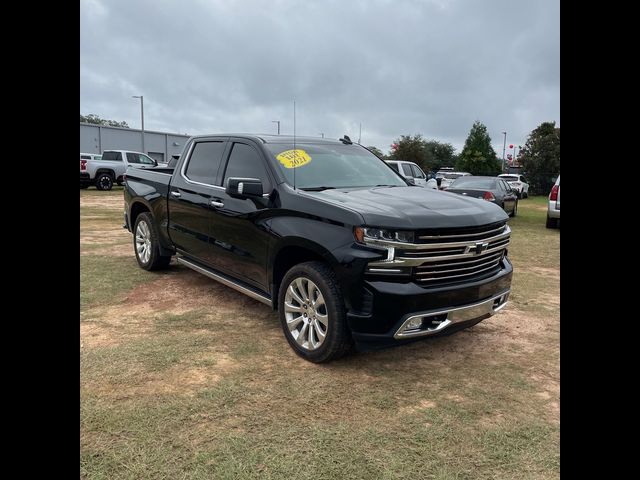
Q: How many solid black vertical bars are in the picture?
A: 2